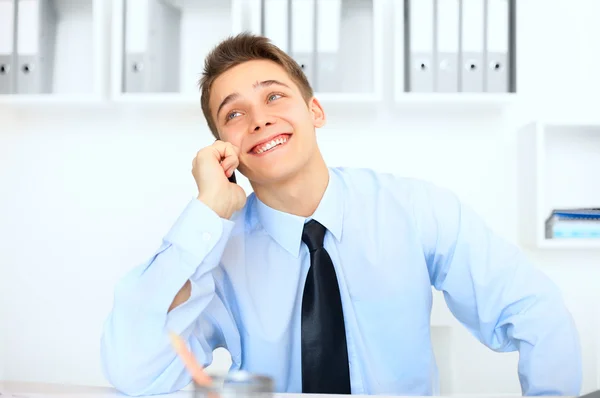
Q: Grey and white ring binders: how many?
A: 10